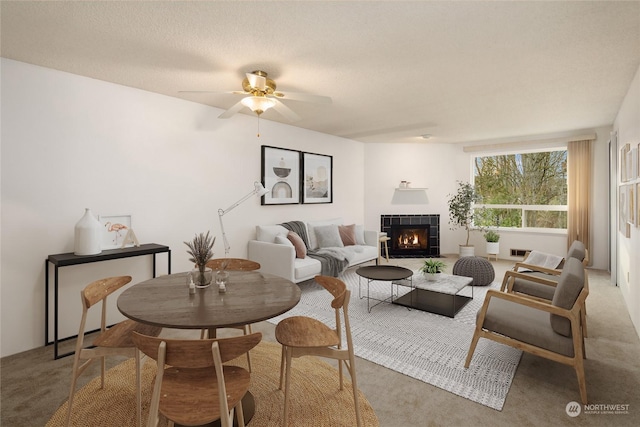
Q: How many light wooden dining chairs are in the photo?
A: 4